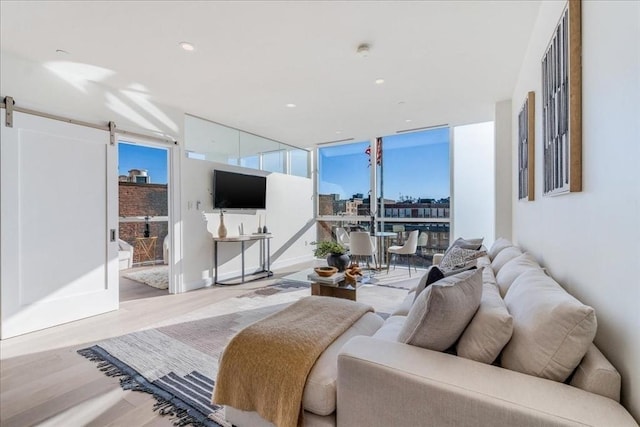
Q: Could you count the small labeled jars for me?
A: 0